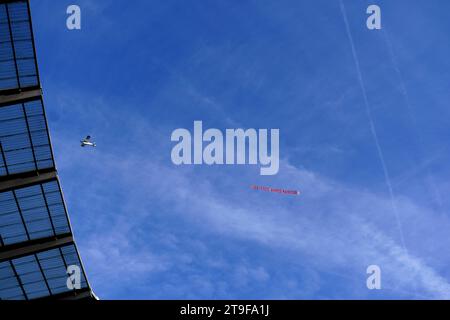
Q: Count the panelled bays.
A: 4